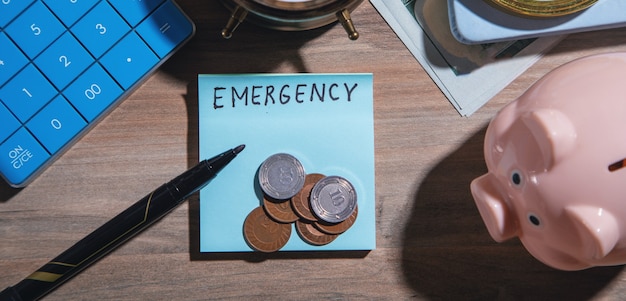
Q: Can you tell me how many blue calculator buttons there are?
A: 14